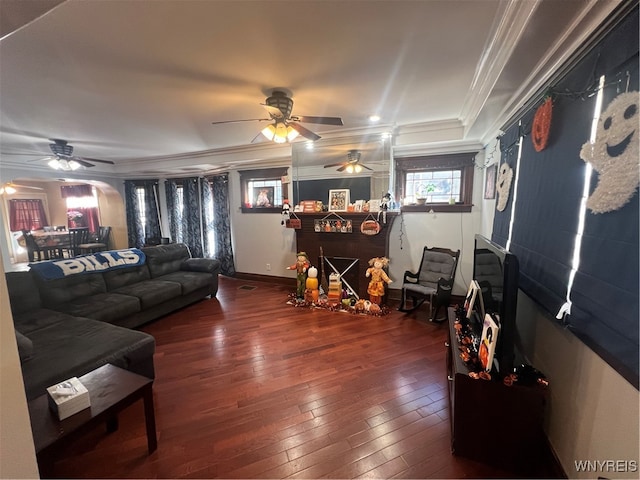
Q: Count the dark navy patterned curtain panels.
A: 6